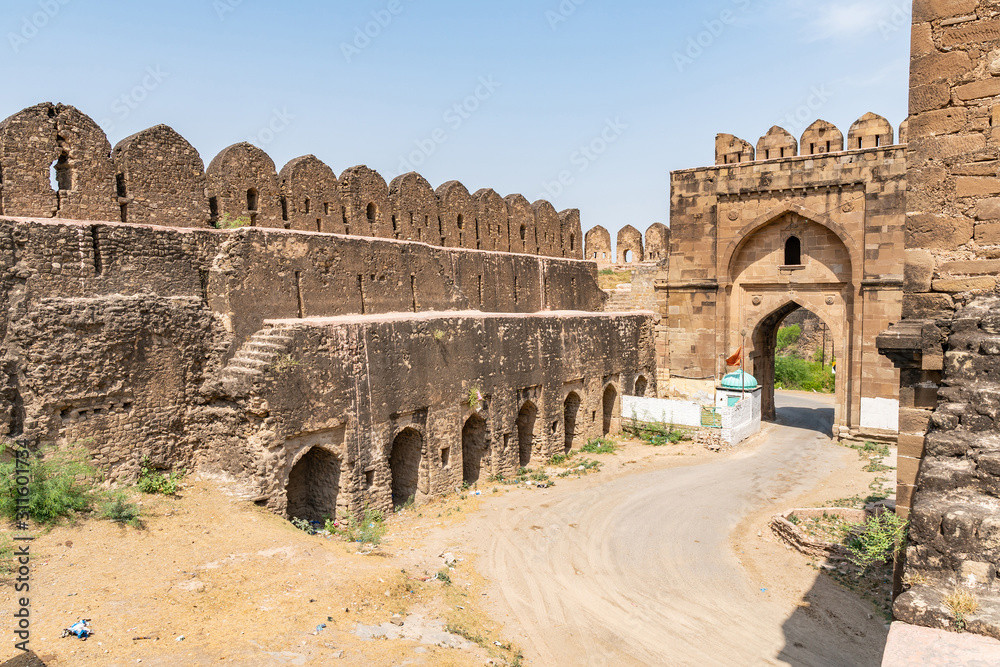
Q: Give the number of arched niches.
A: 7